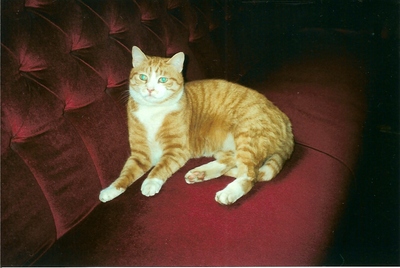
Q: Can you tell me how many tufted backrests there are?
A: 1